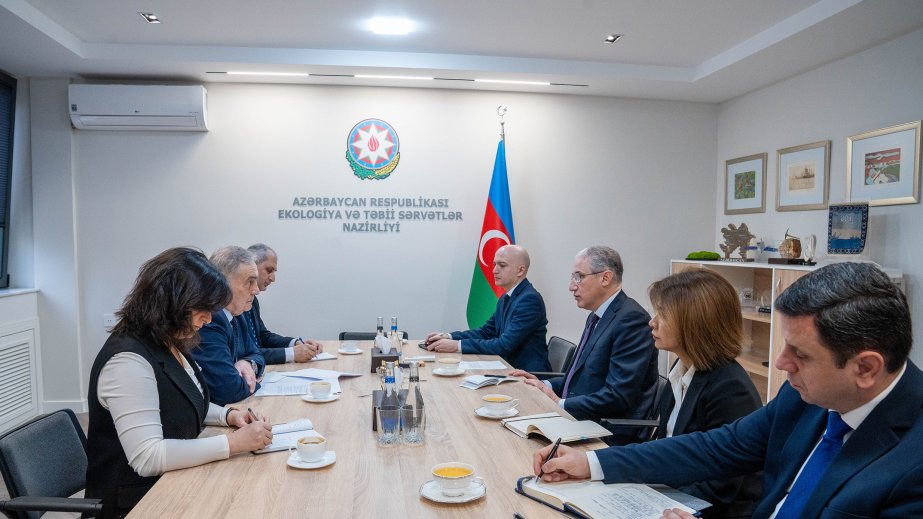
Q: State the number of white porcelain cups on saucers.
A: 6